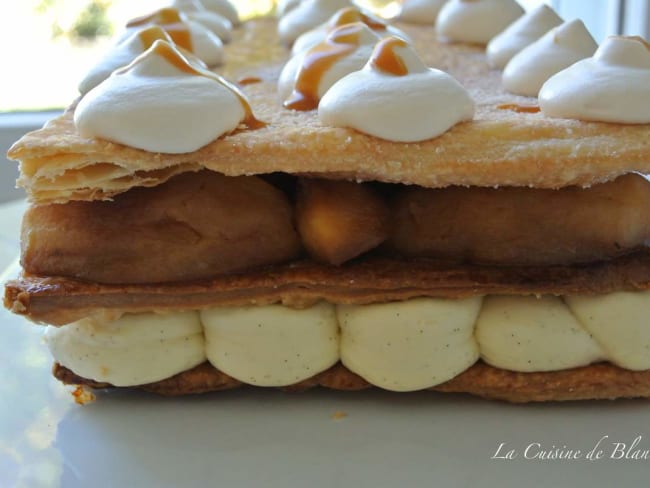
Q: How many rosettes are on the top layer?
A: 15